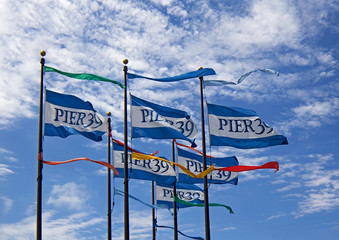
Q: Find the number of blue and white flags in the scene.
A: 6